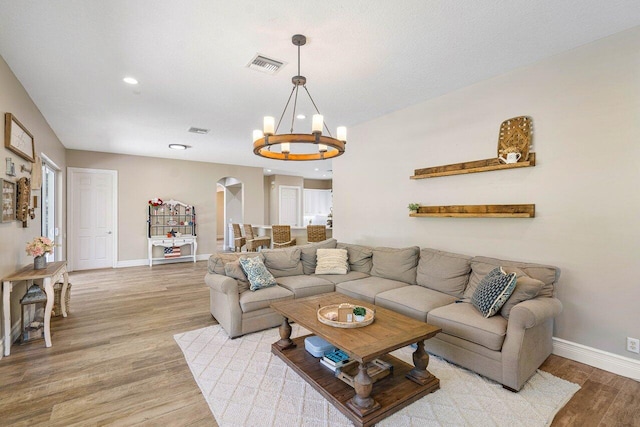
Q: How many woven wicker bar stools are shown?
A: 4